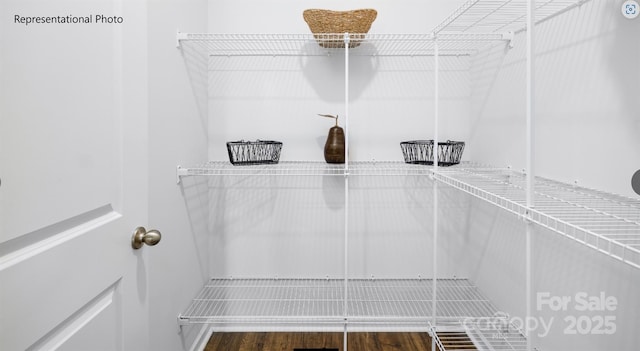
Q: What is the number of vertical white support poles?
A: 3